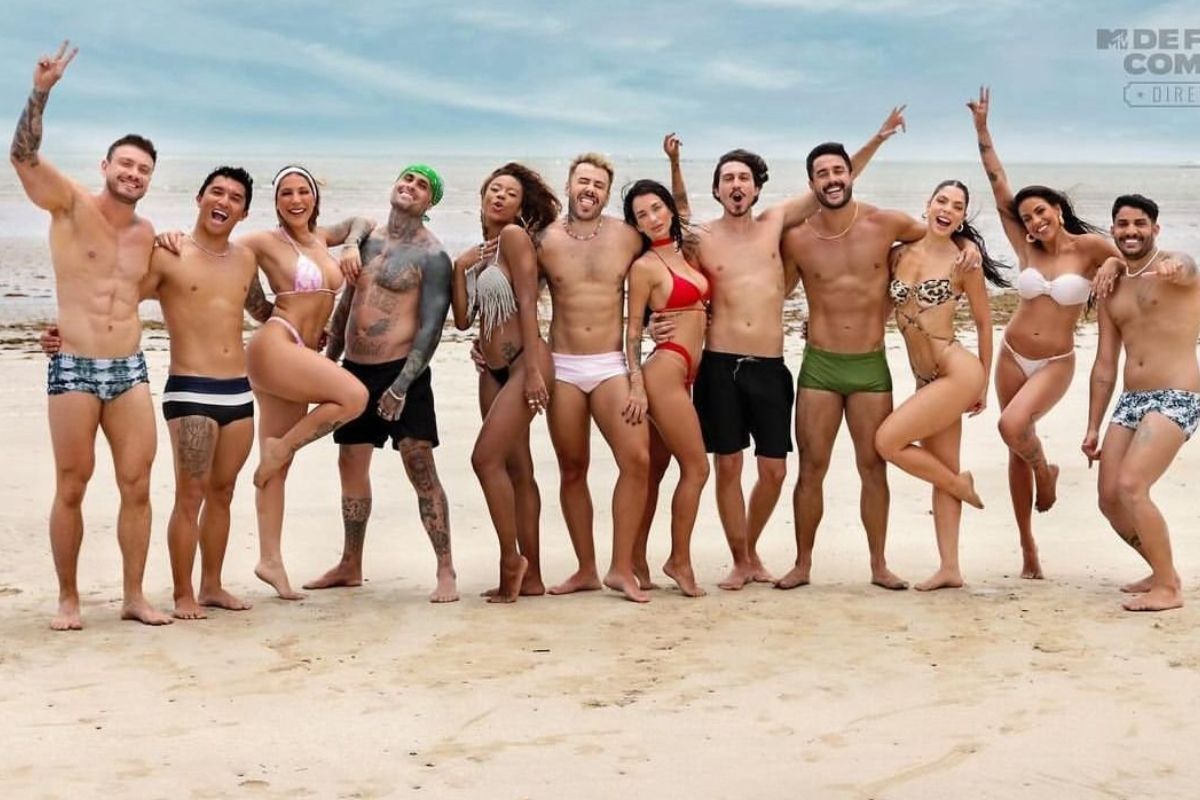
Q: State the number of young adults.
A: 12